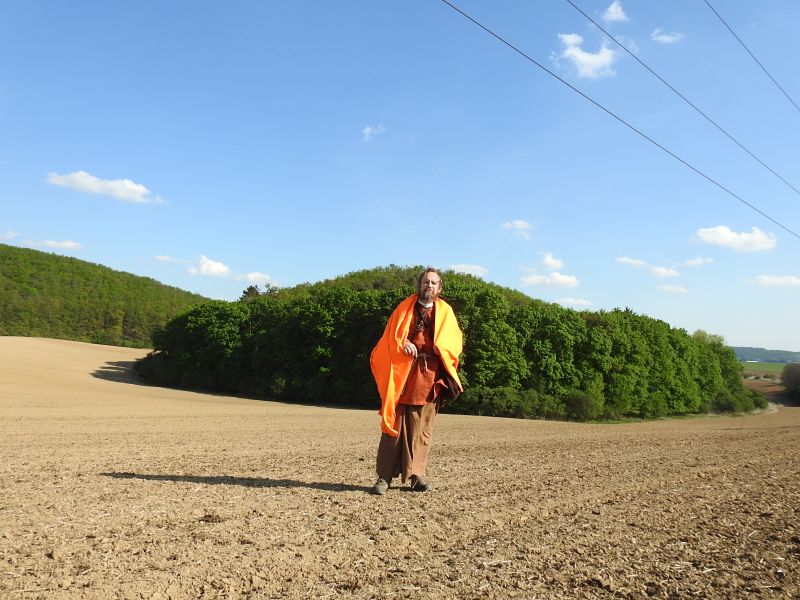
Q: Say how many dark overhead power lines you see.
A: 3